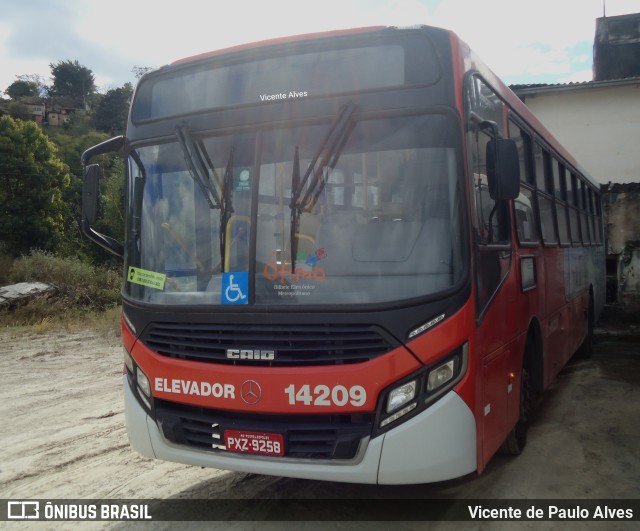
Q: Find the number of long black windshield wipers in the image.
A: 2